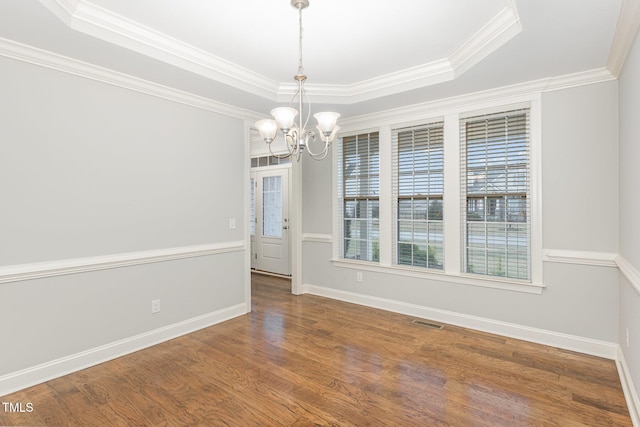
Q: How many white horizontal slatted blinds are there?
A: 3